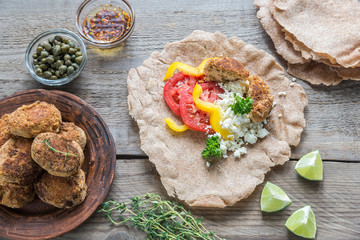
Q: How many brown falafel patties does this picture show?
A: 9